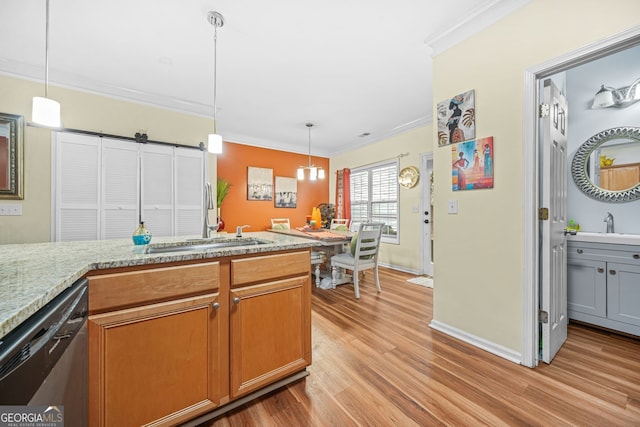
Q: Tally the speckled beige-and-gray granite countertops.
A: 1